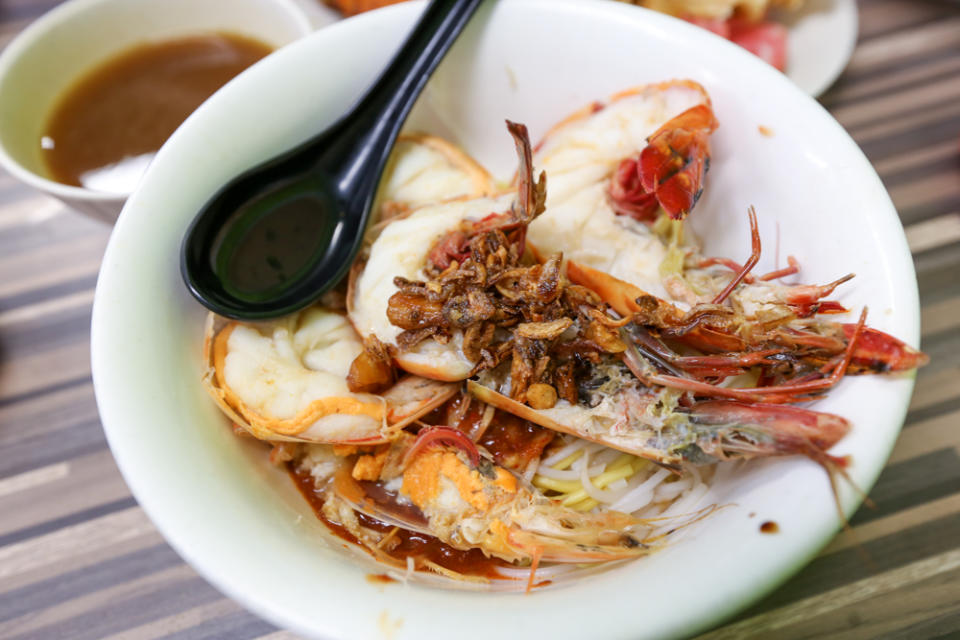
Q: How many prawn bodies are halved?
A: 4